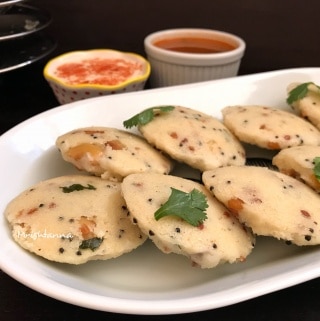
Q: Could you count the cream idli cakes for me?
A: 8